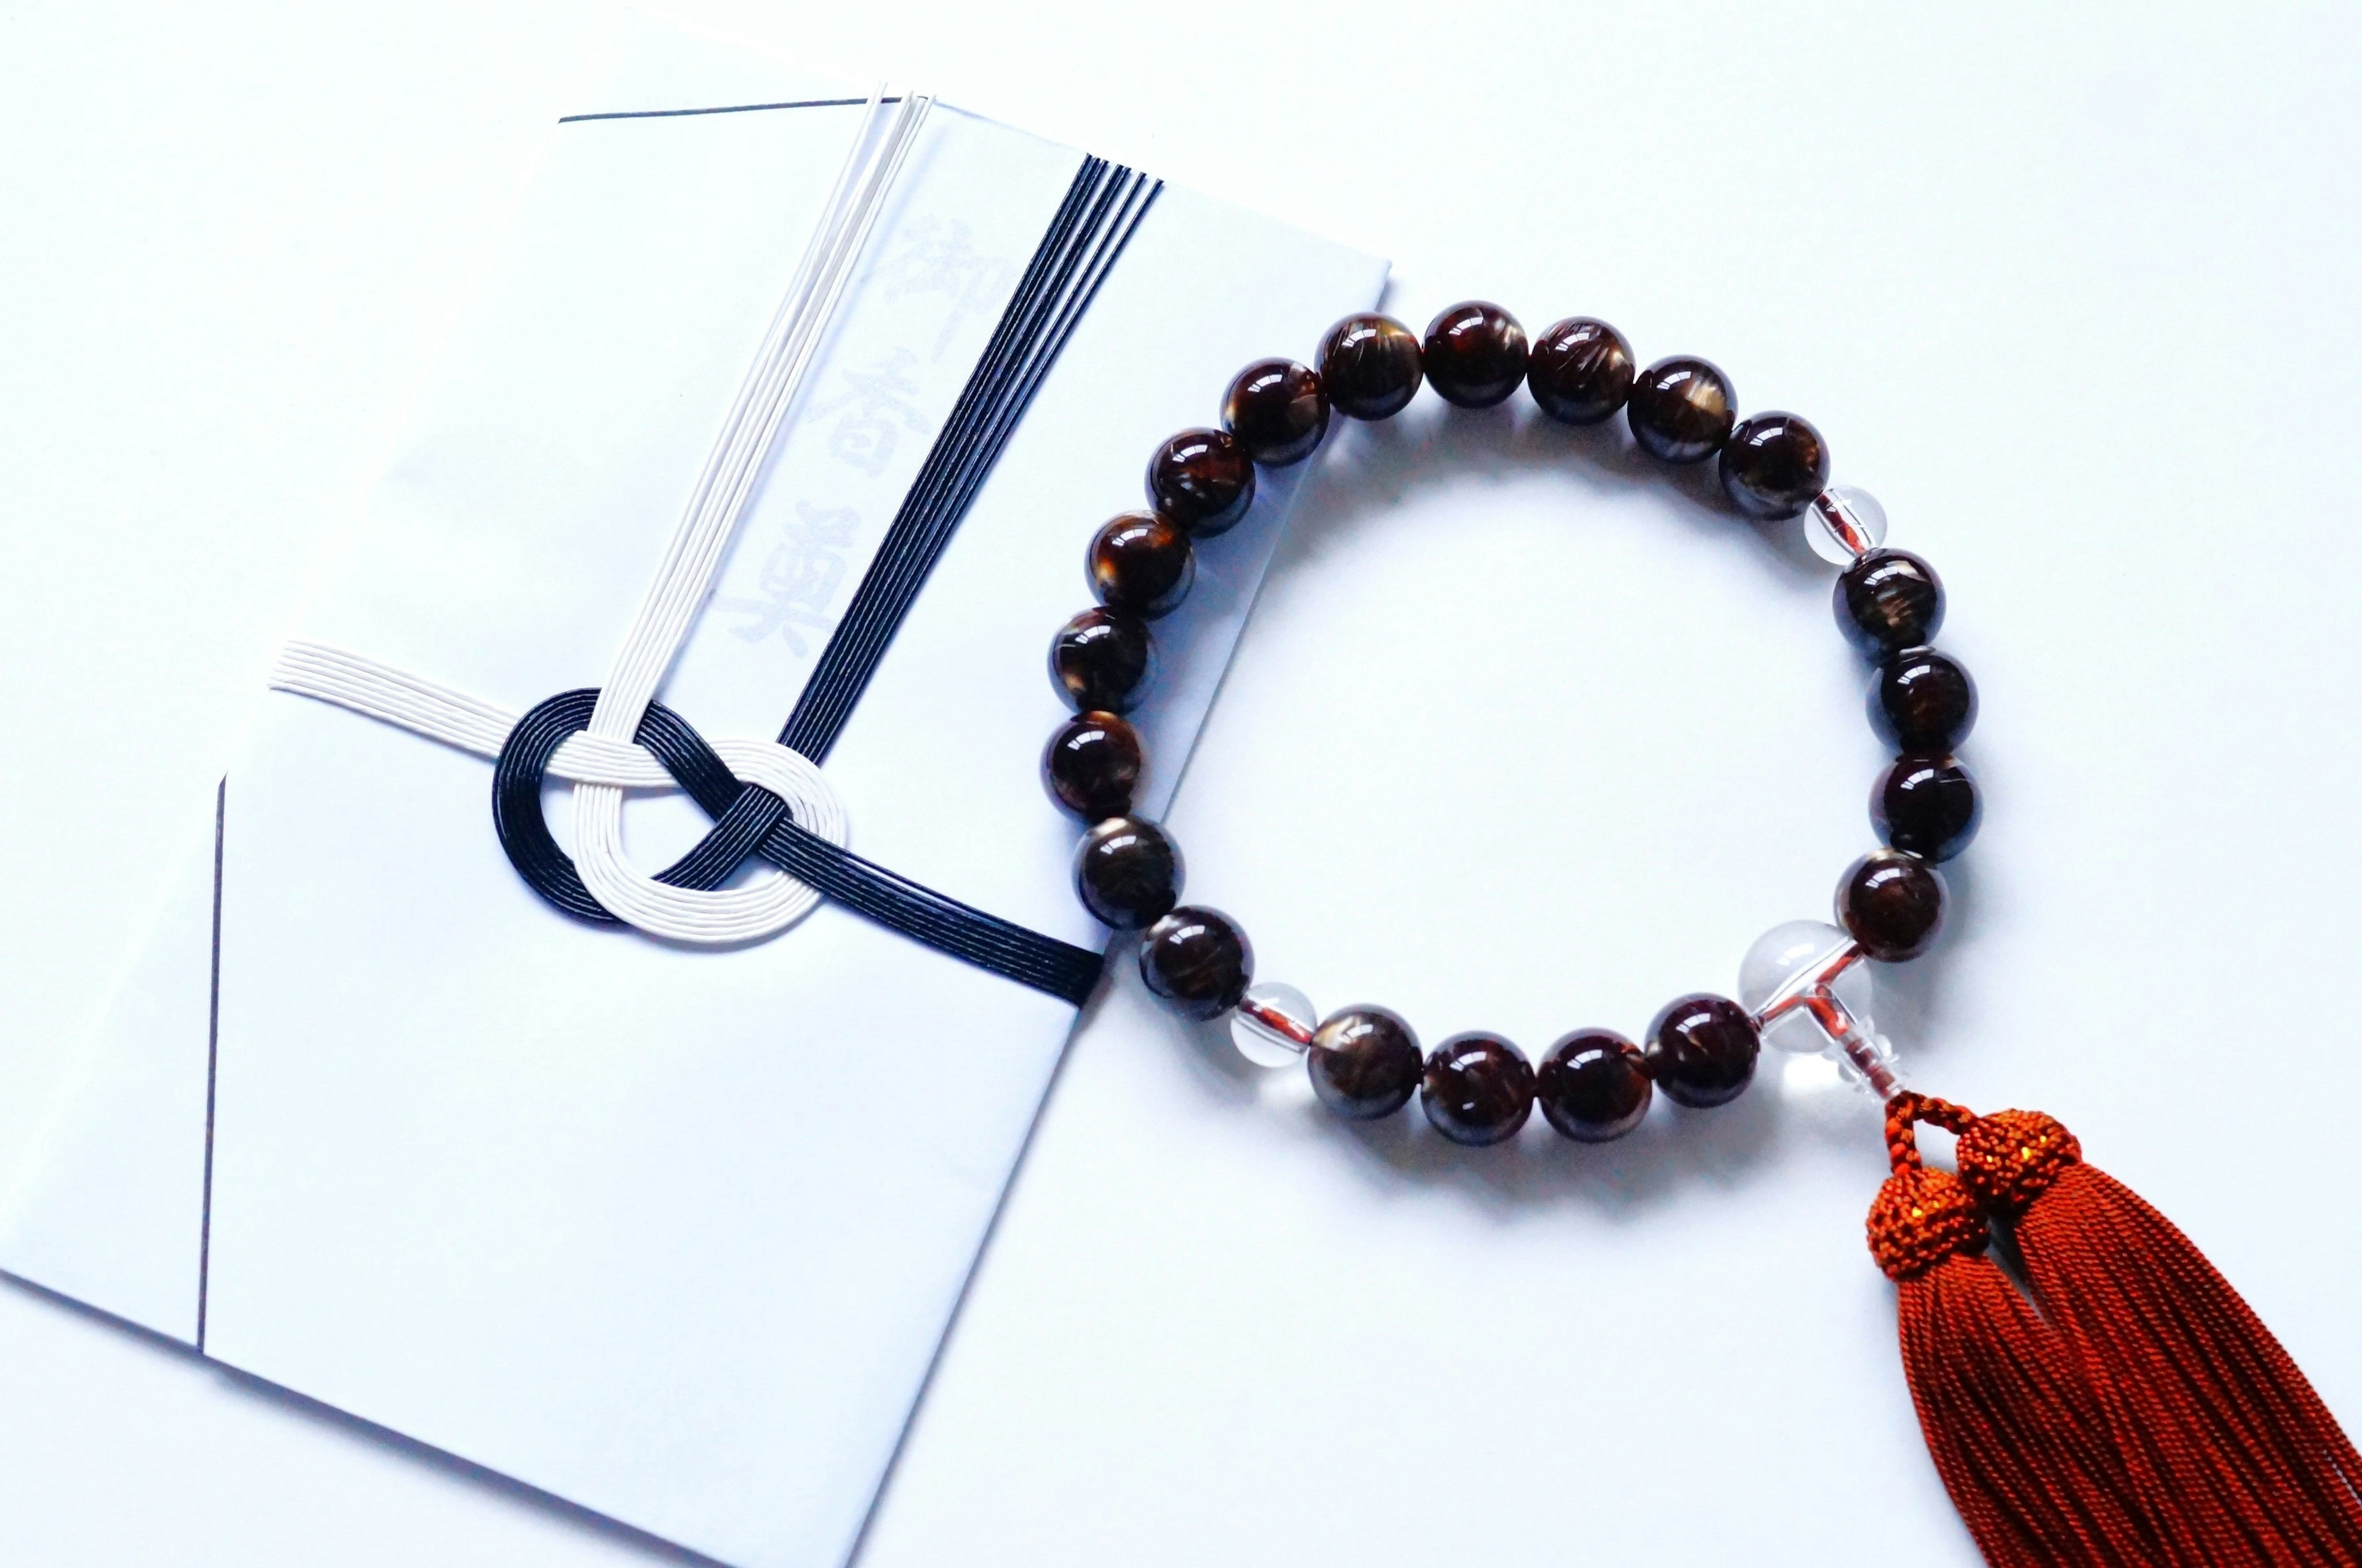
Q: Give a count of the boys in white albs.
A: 0